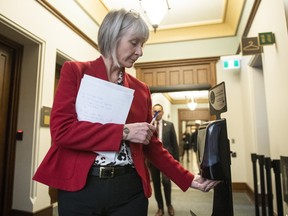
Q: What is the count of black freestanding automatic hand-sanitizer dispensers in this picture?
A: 1